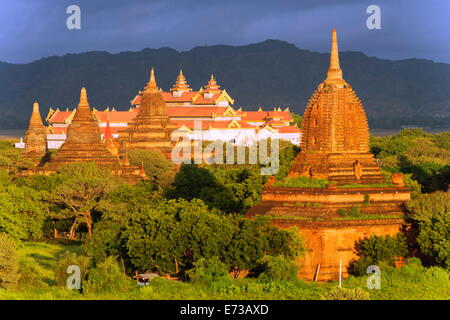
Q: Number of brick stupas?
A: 4